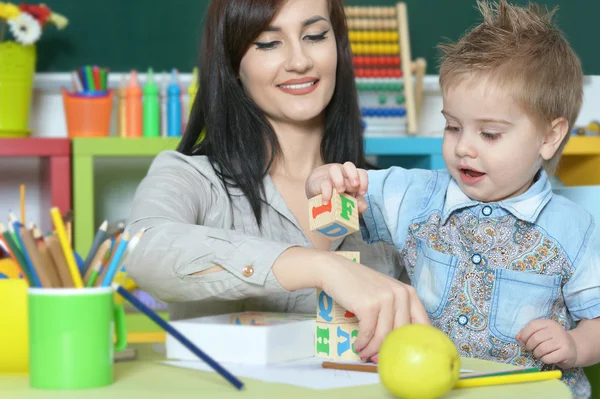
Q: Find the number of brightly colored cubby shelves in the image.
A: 4